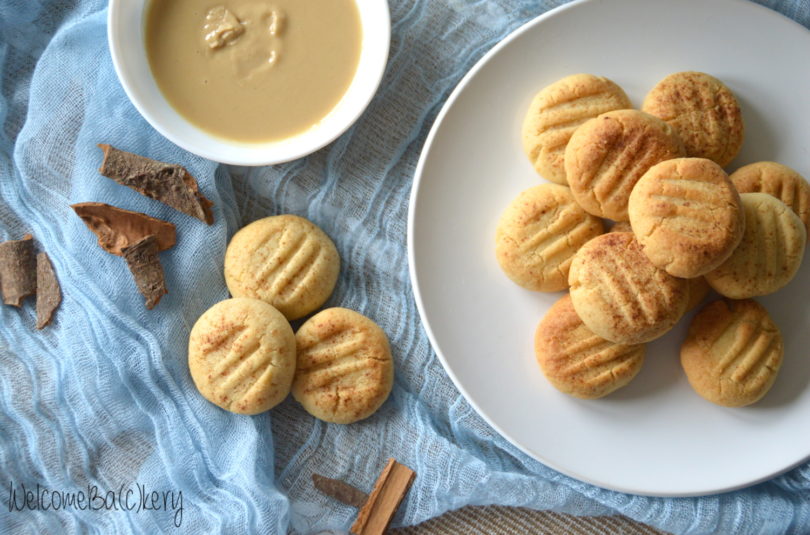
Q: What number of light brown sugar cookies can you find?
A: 14